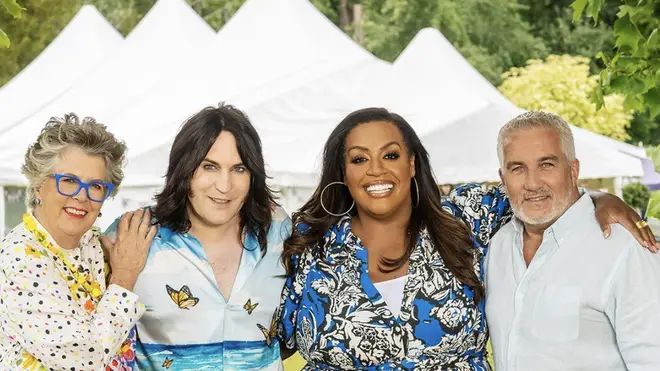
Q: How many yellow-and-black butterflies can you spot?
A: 4